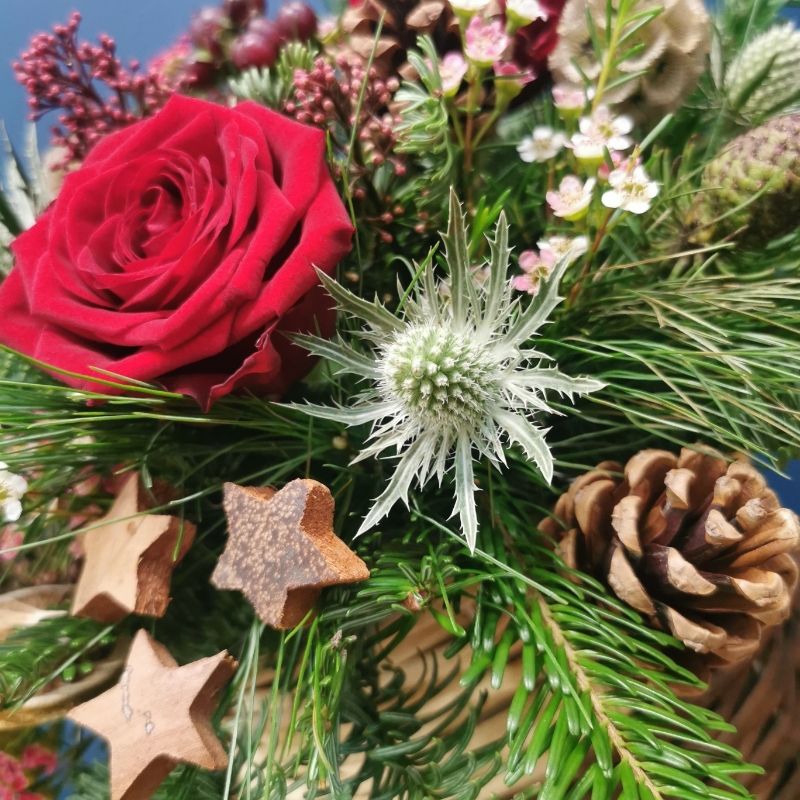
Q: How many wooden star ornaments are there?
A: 3